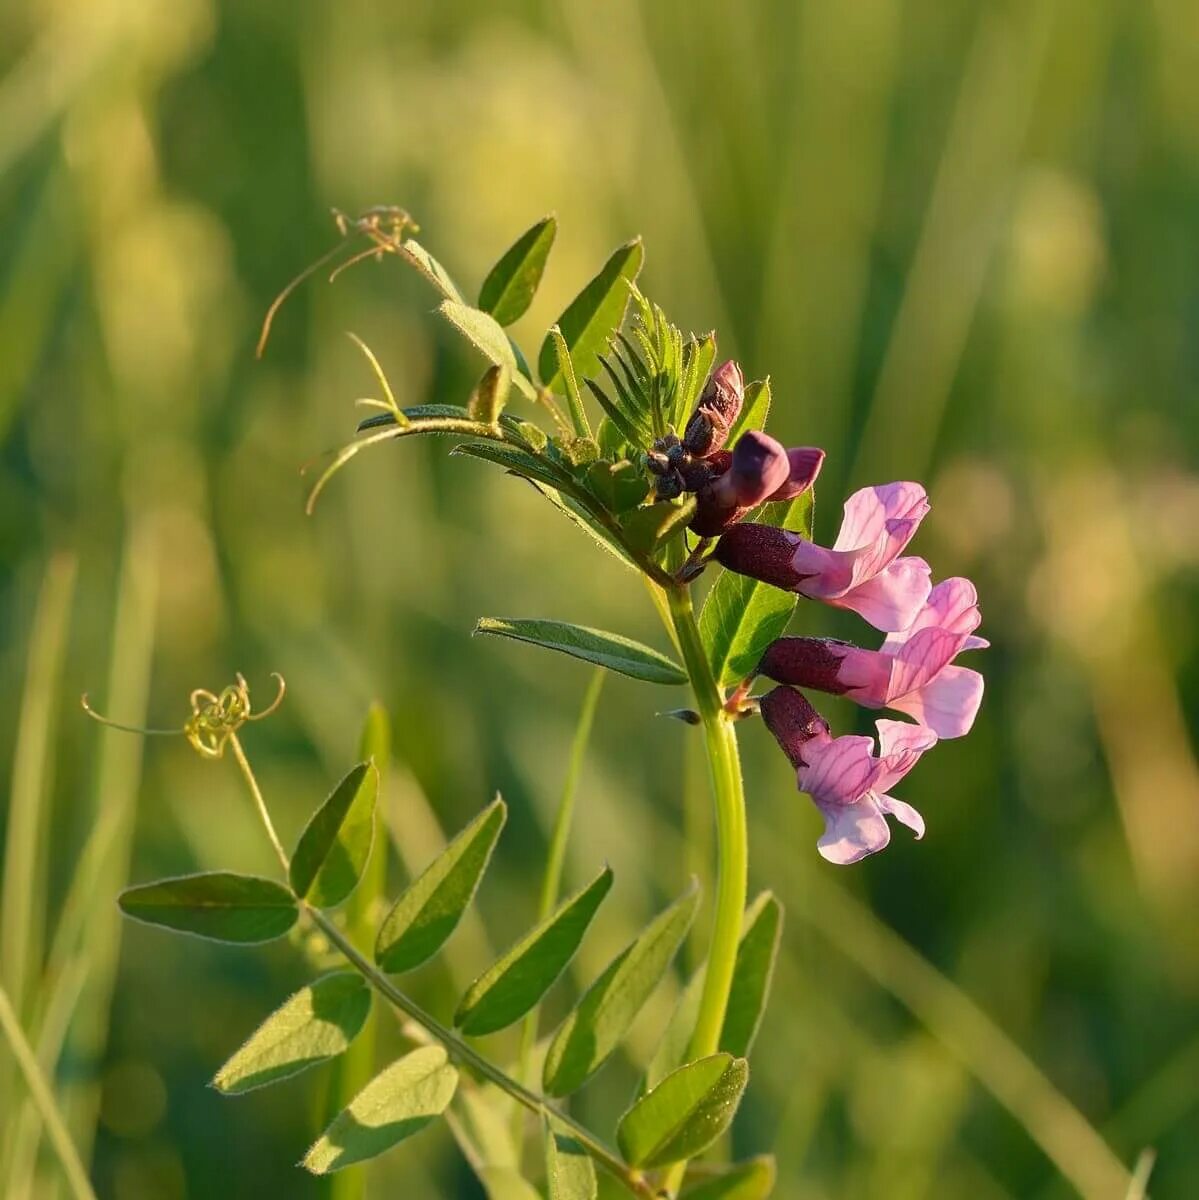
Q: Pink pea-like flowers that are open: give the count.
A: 3